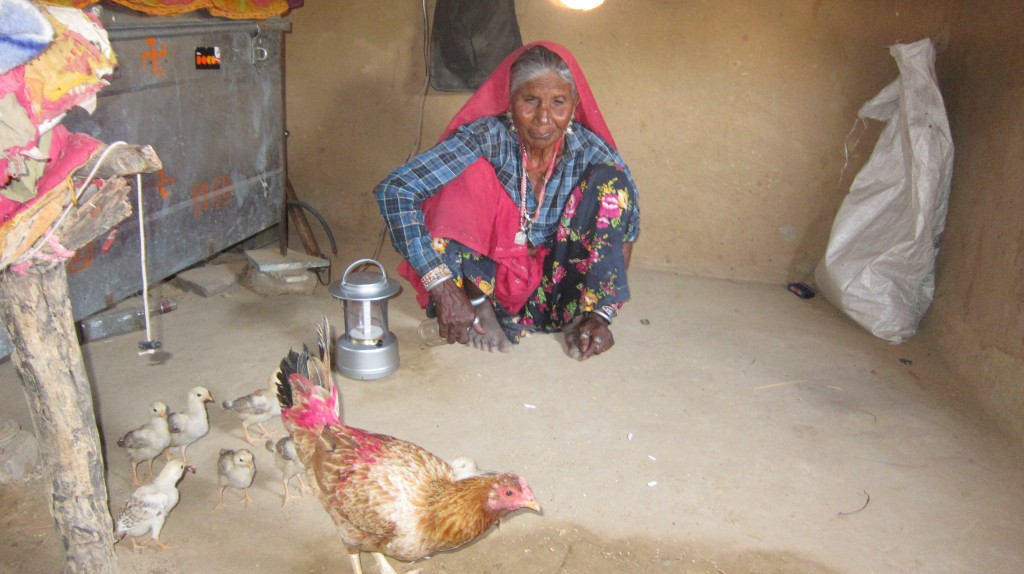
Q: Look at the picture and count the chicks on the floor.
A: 7